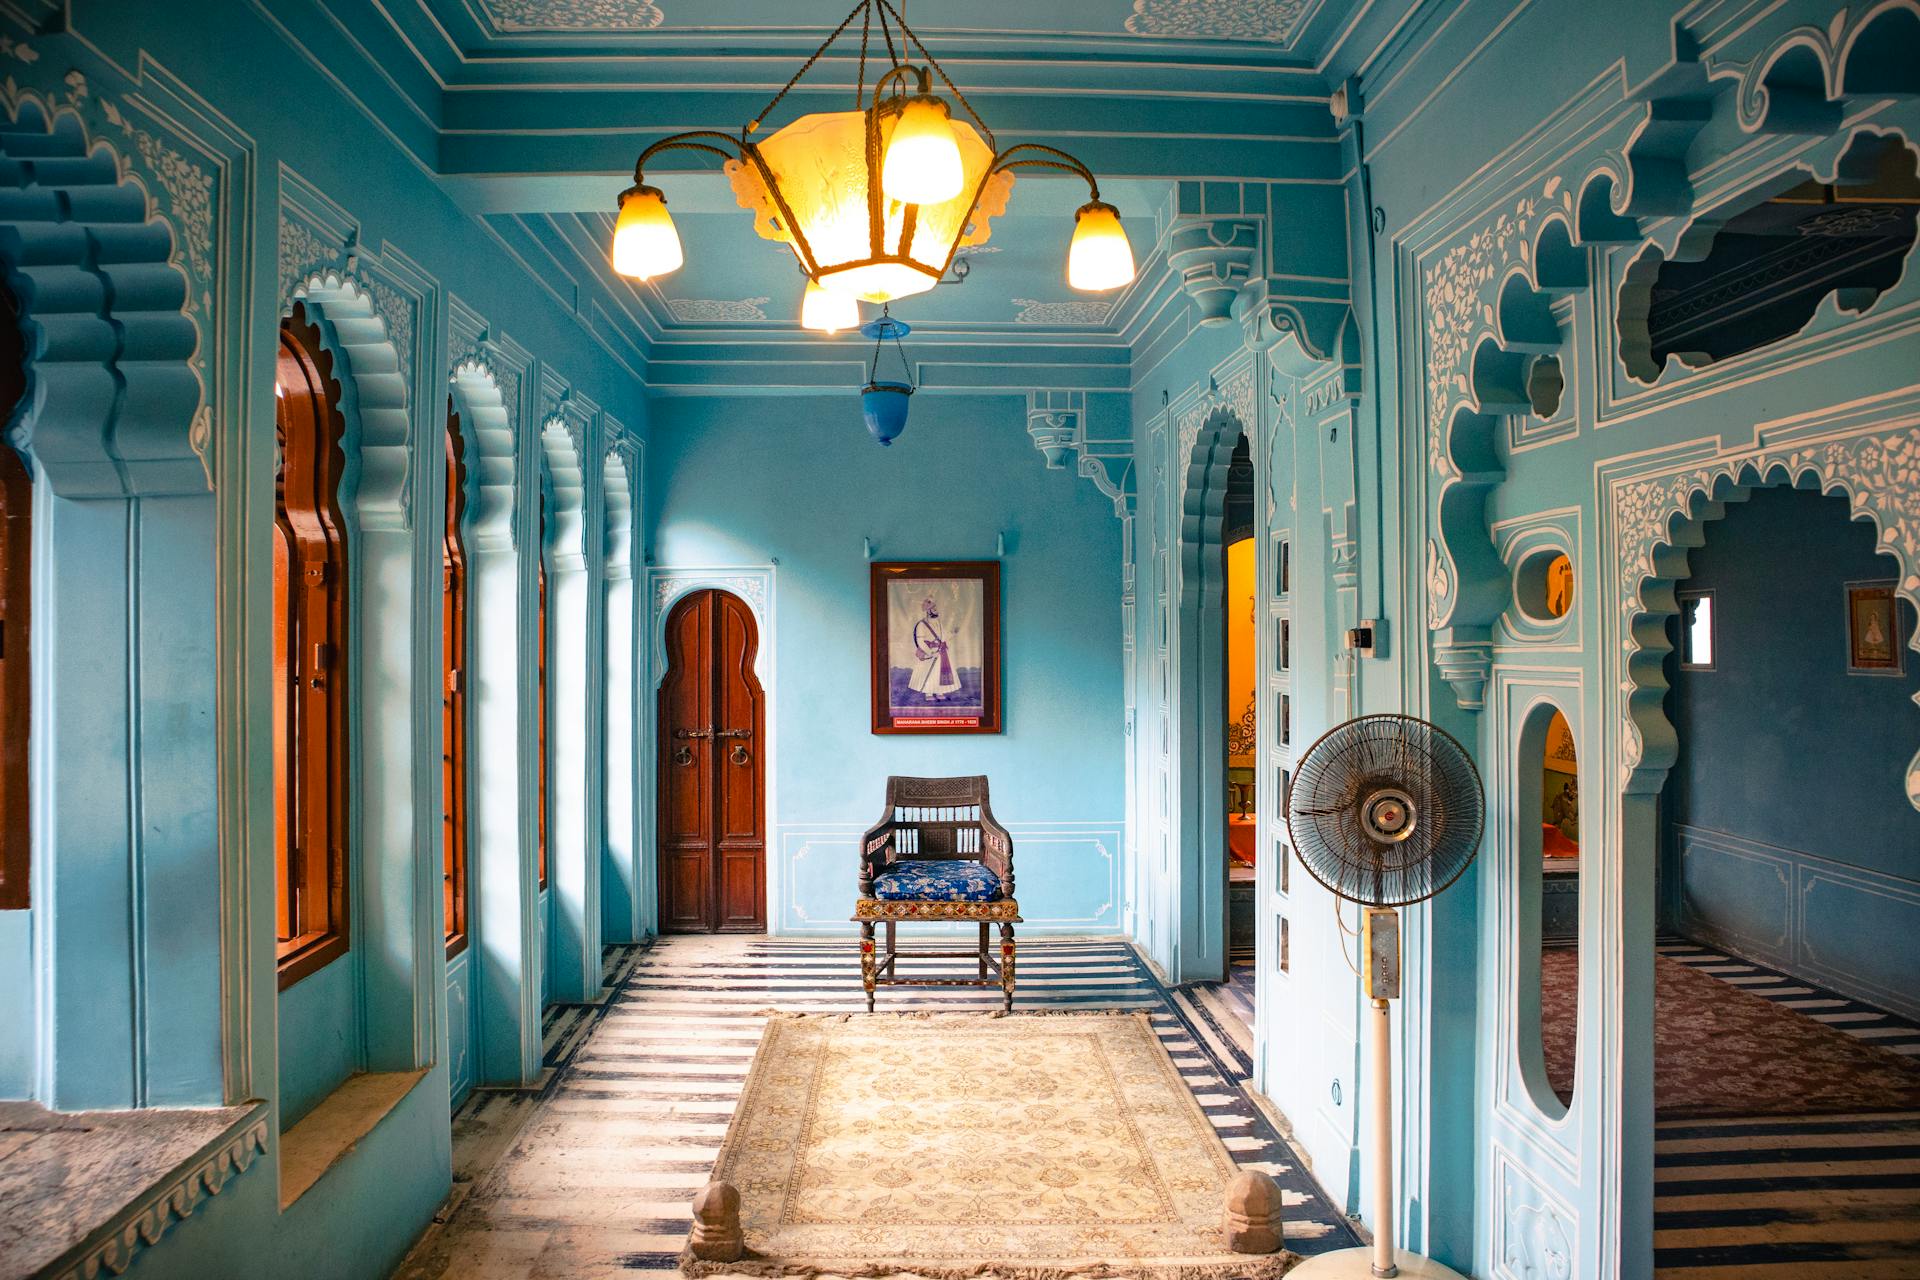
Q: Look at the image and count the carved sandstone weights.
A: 2